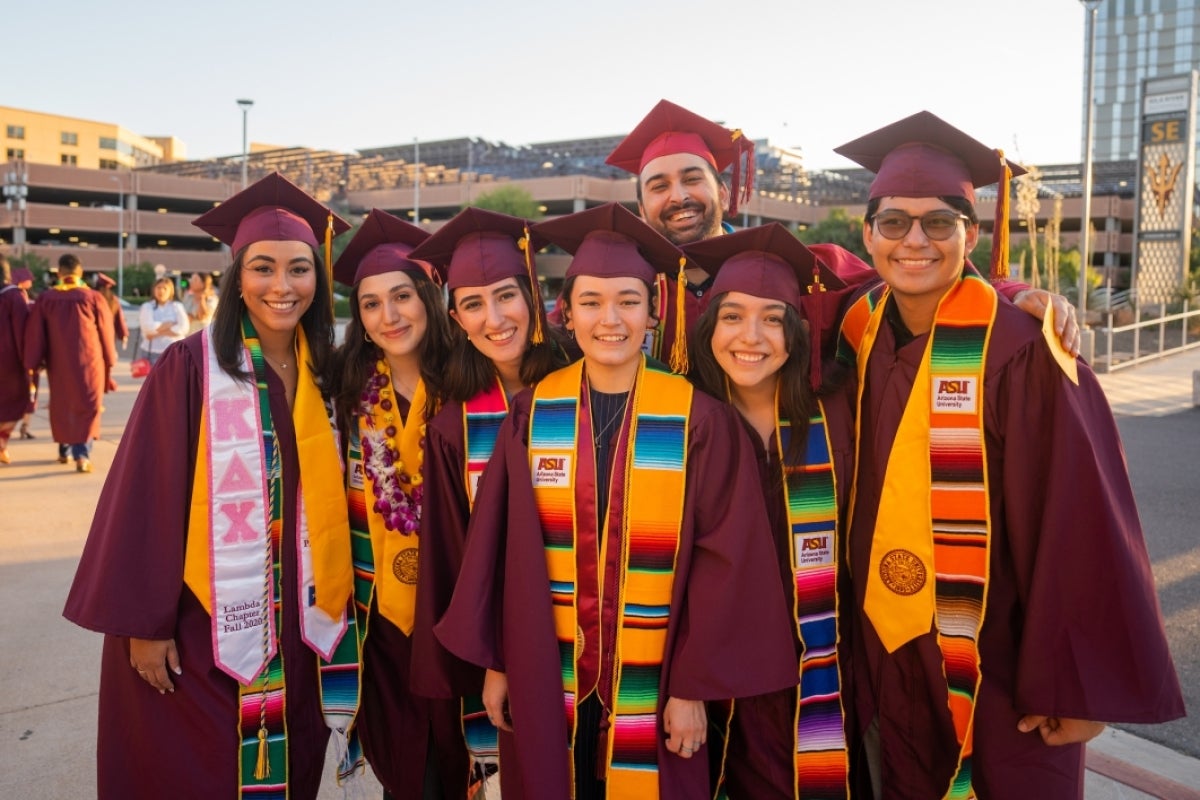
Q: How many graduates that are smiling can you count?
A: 7